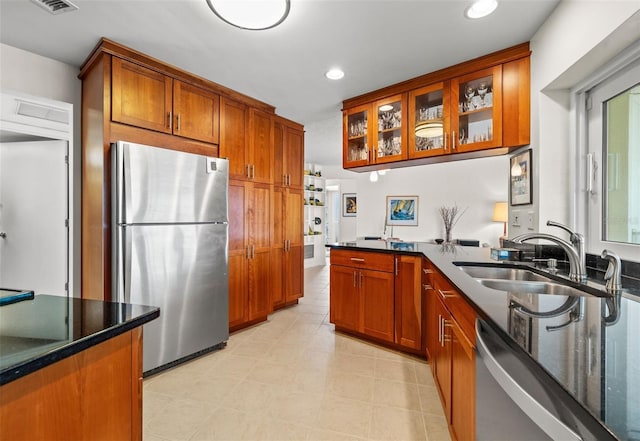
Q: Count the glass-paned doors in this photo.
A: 4